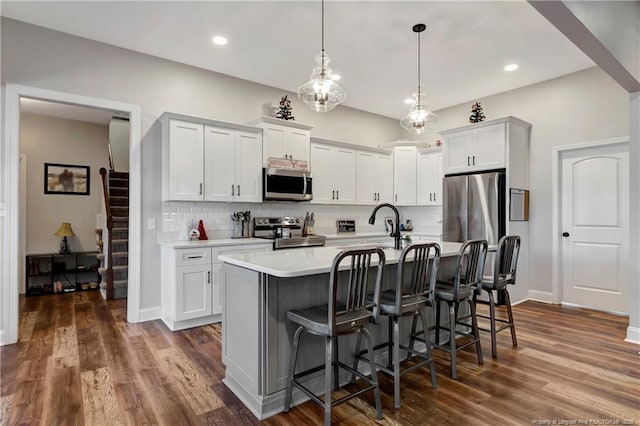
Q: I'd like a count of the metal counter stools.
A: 4